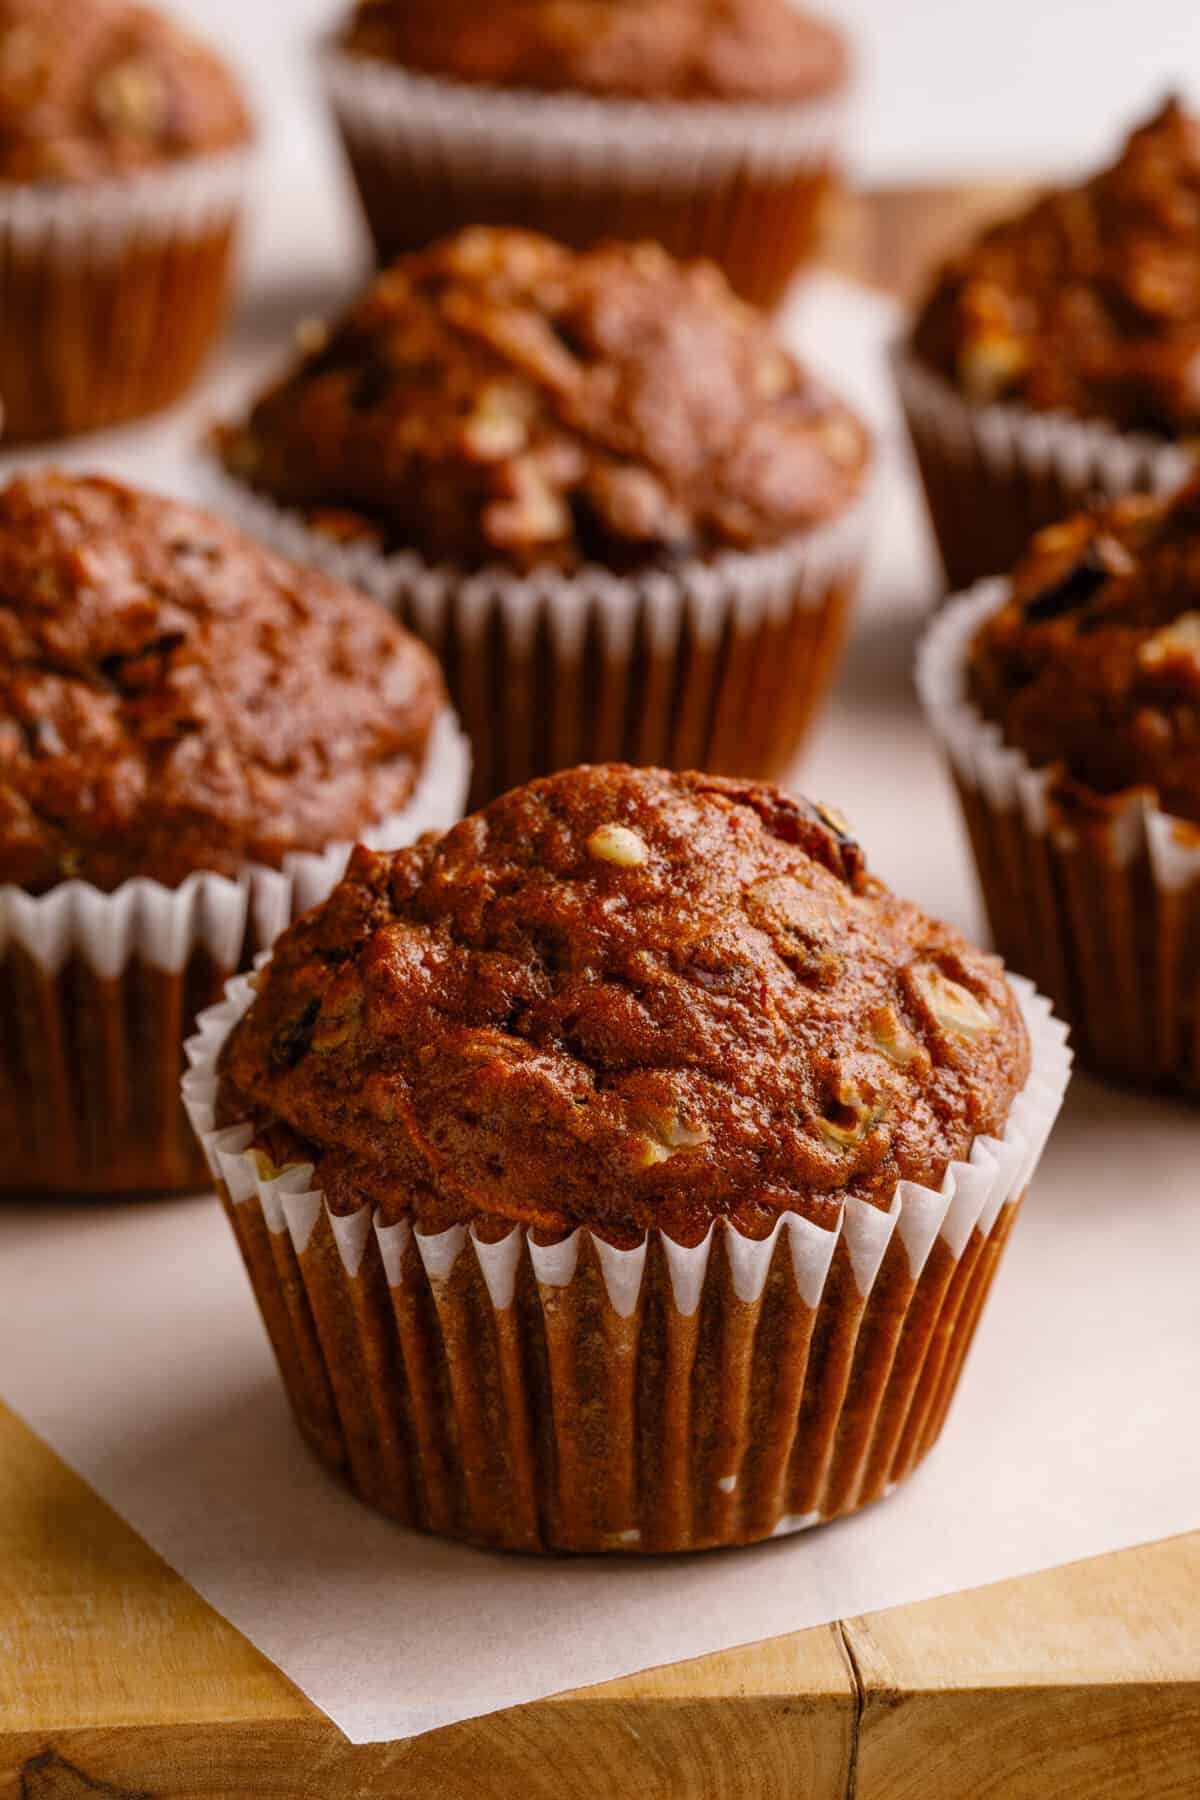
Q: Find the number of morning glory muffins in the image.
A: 7